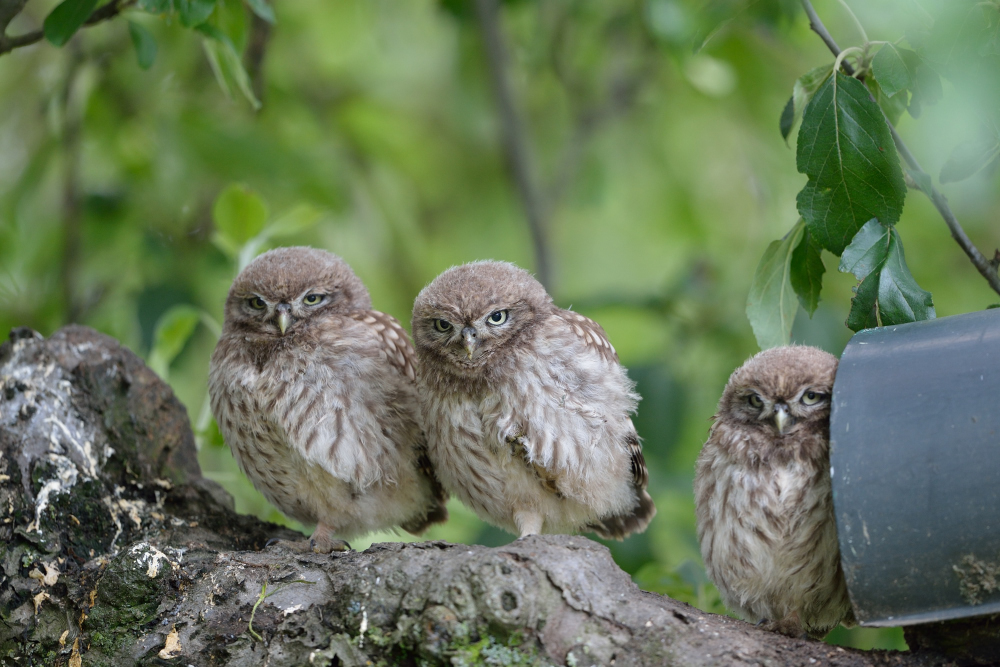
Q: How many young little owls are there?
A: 3